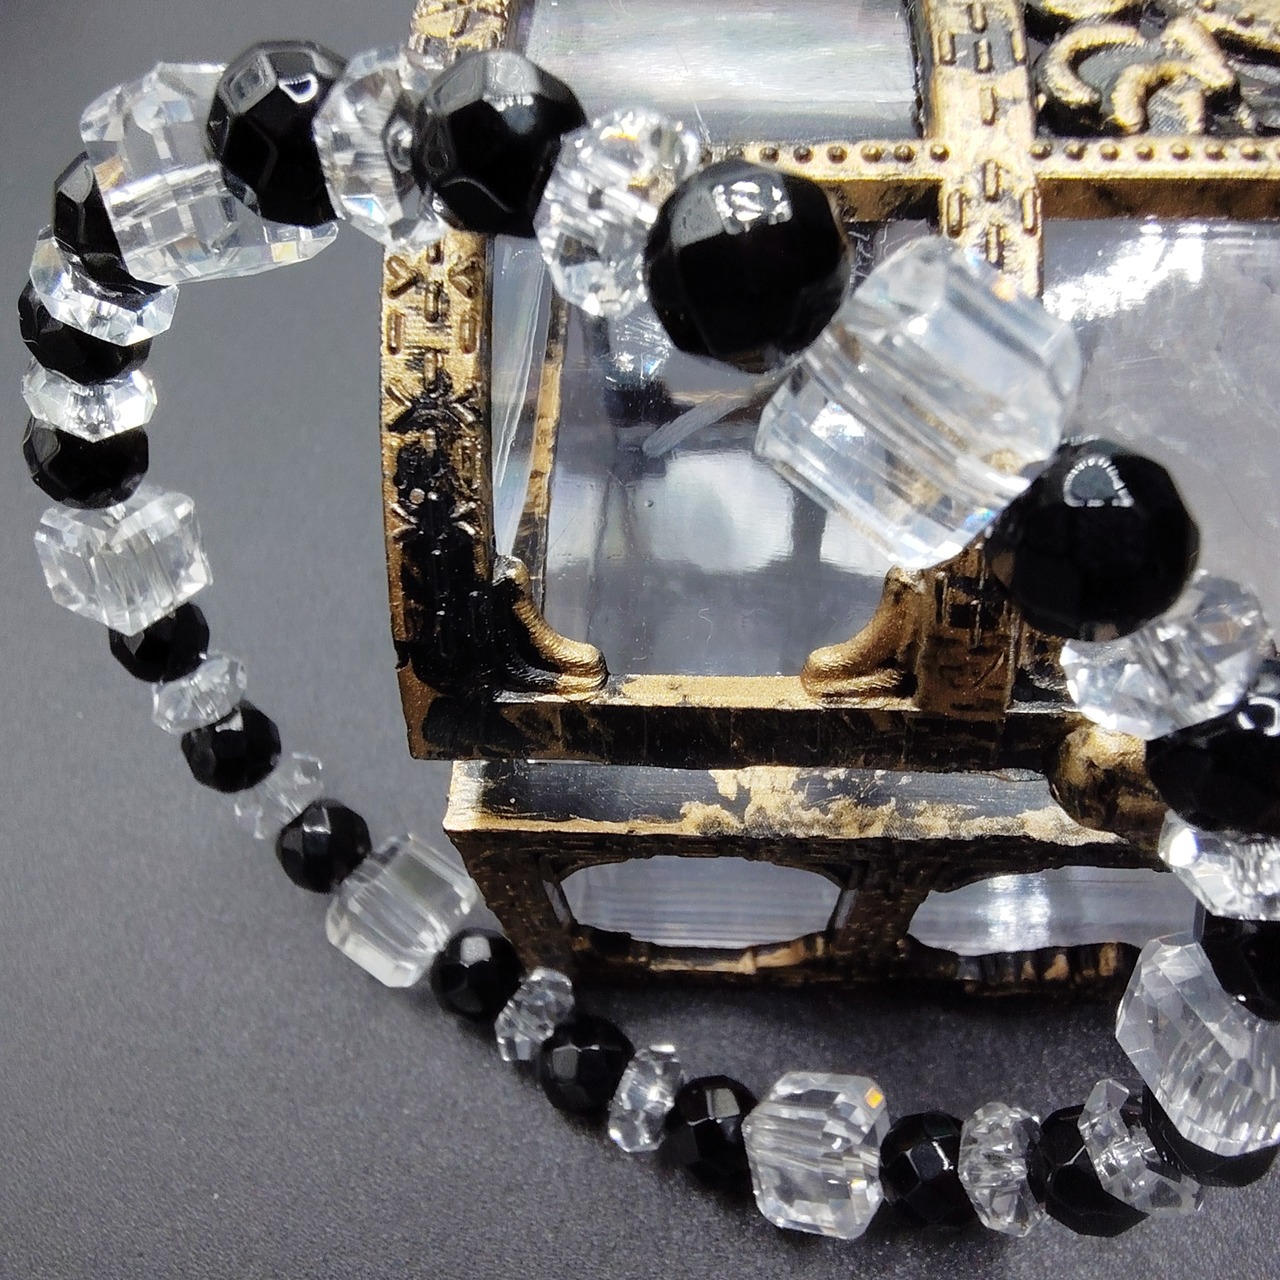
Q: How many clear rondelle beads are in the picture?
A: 12